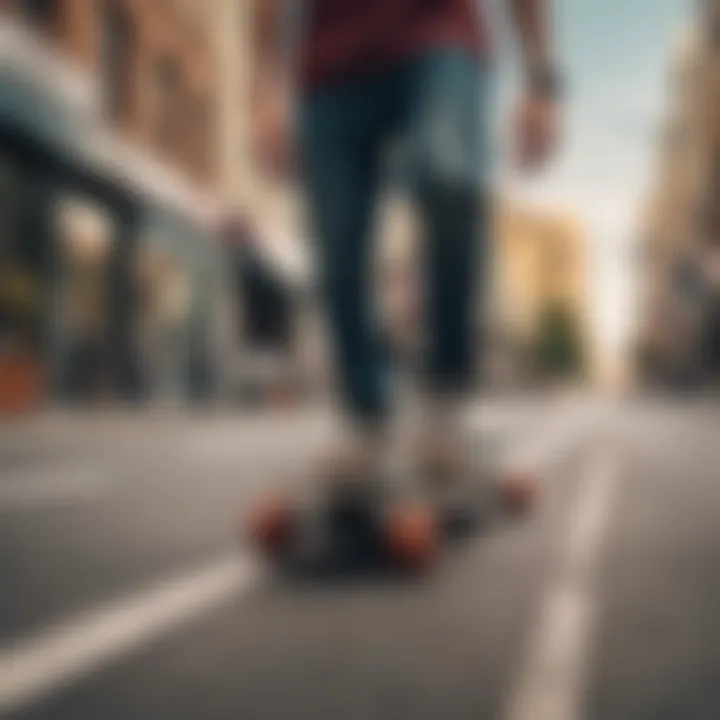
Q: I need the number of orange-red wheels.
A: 3